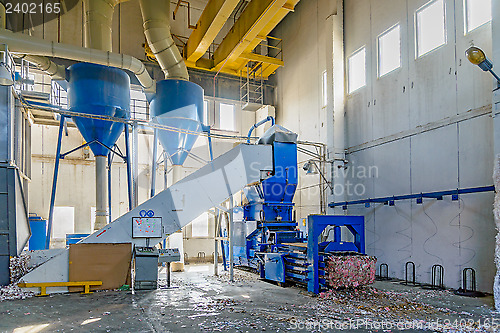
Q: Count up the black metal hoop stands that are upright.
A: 4